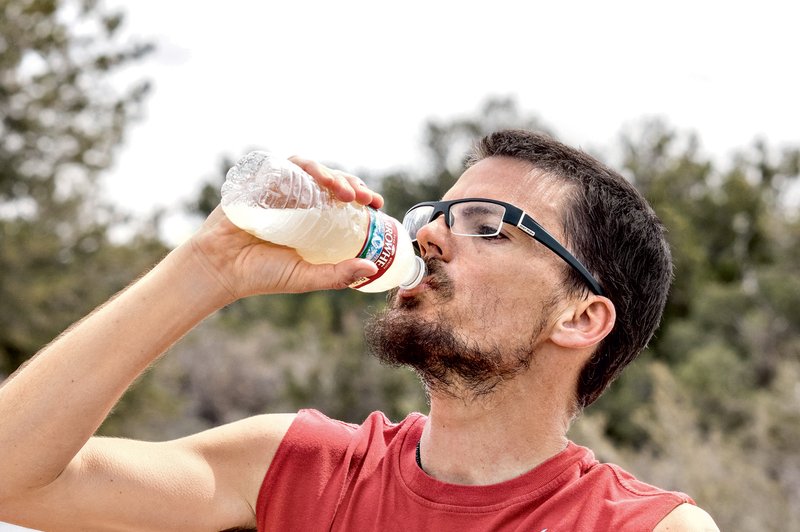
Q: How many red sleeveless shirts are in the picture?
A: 1